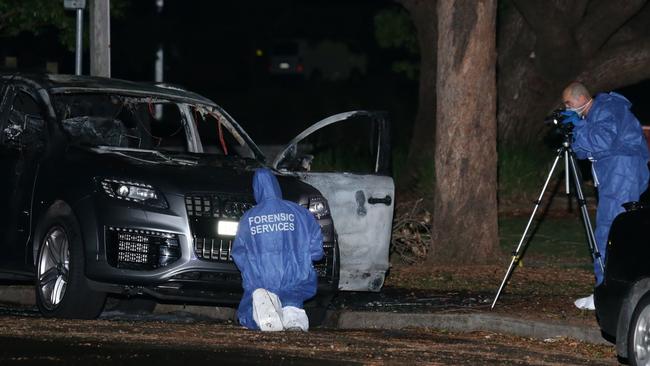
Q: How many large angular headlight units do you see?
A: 2